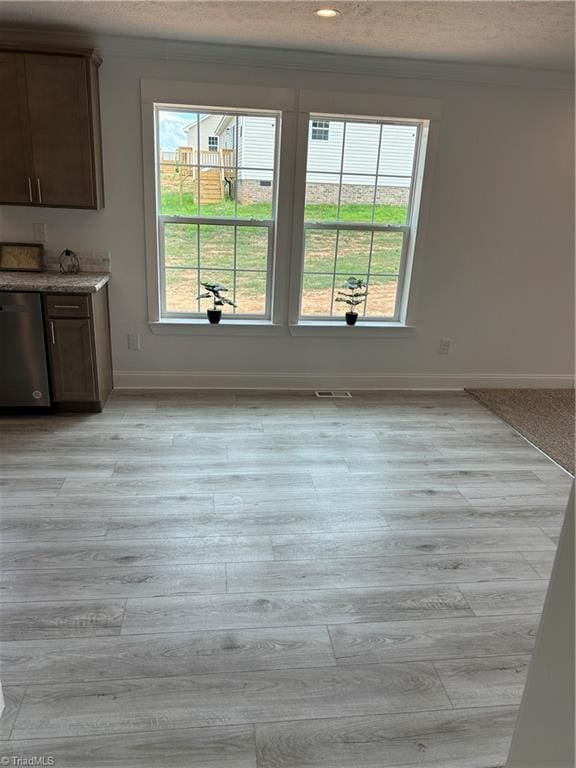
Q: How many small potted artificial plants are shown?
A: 2